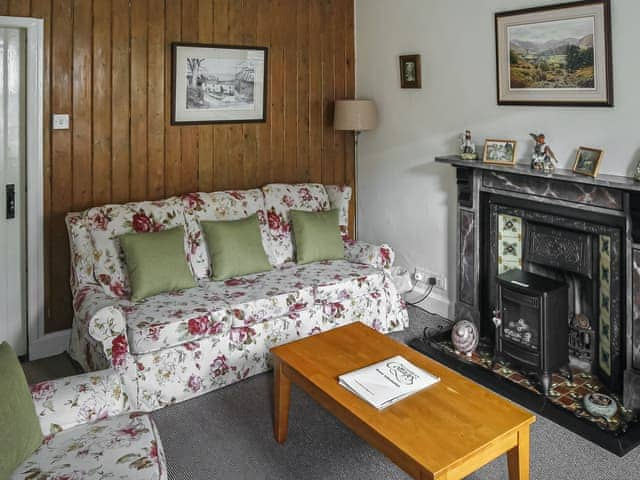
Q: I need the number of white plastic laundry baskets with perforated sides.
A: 0